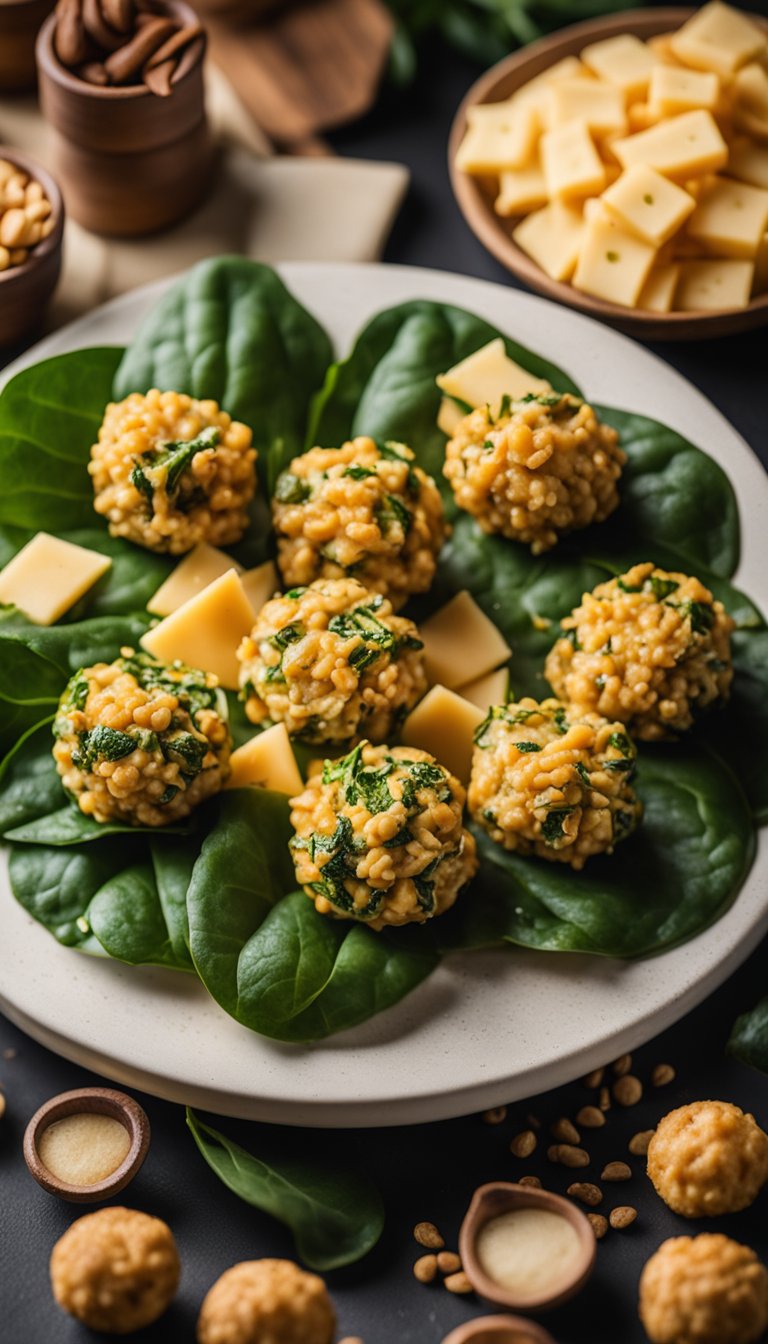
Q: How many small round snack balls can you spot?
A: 12